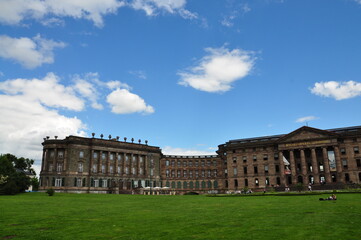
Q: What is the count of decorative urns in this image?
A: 11